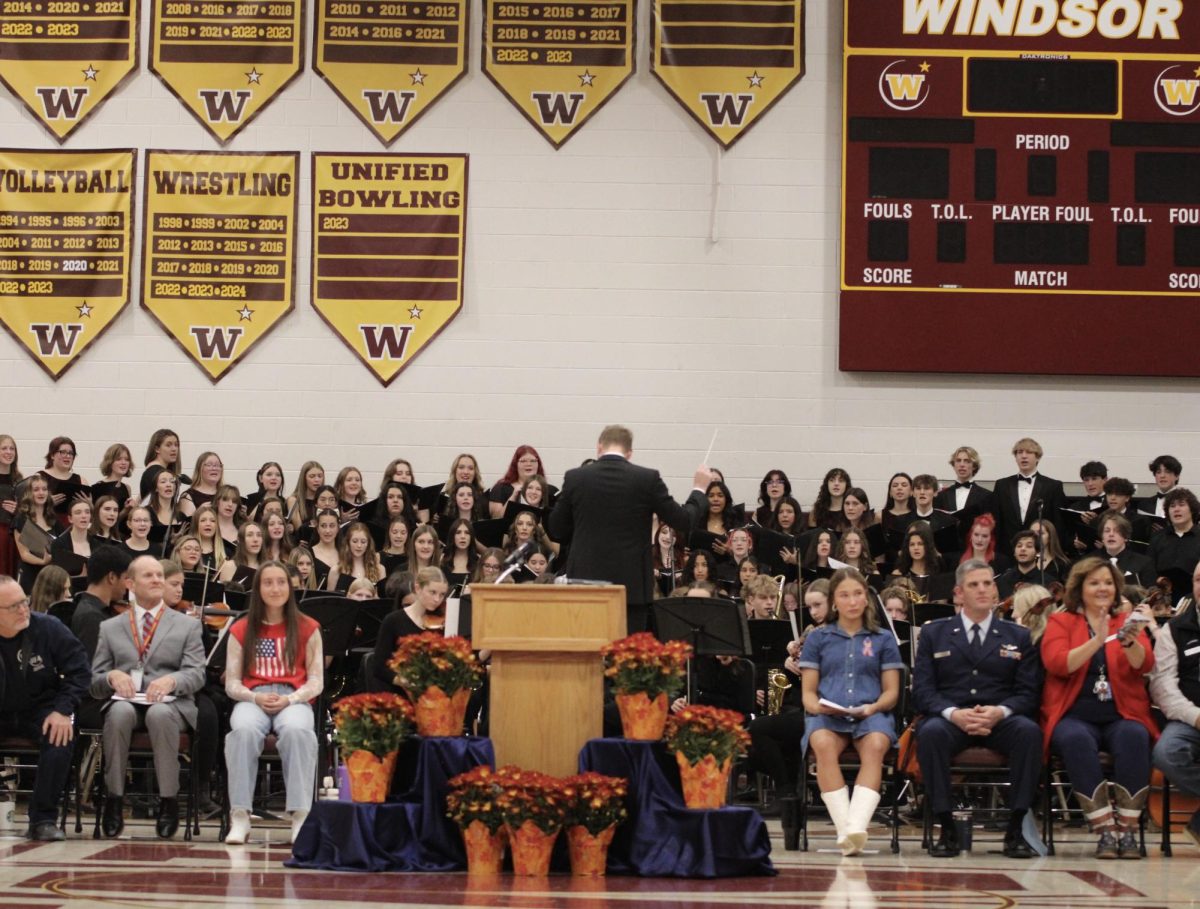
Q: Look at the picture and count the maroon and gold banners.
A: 8